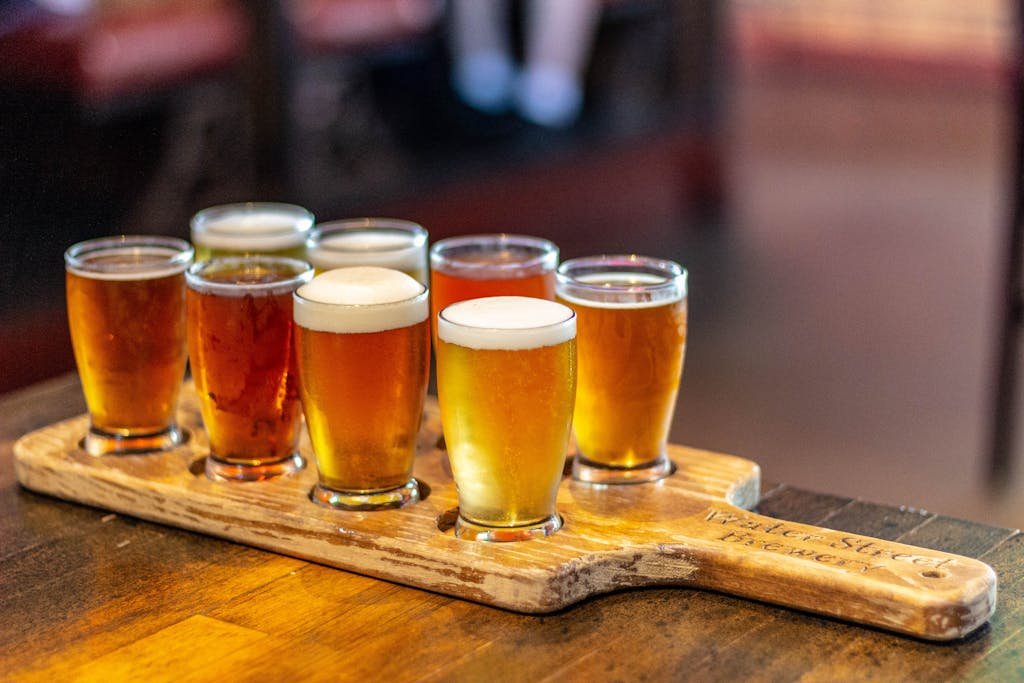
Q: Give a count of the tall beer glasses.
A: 8